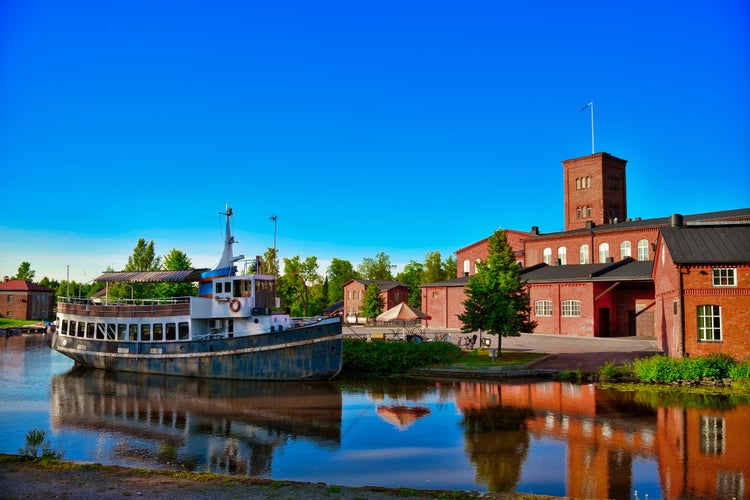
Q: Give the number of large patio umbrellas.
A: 1